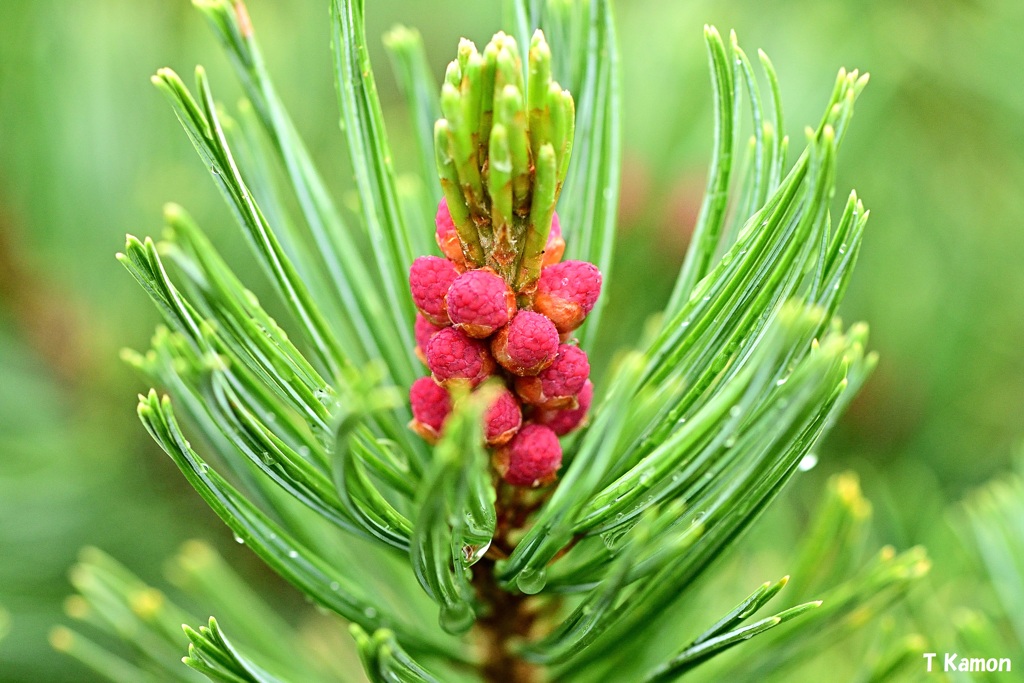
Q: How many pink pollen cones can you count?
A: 13